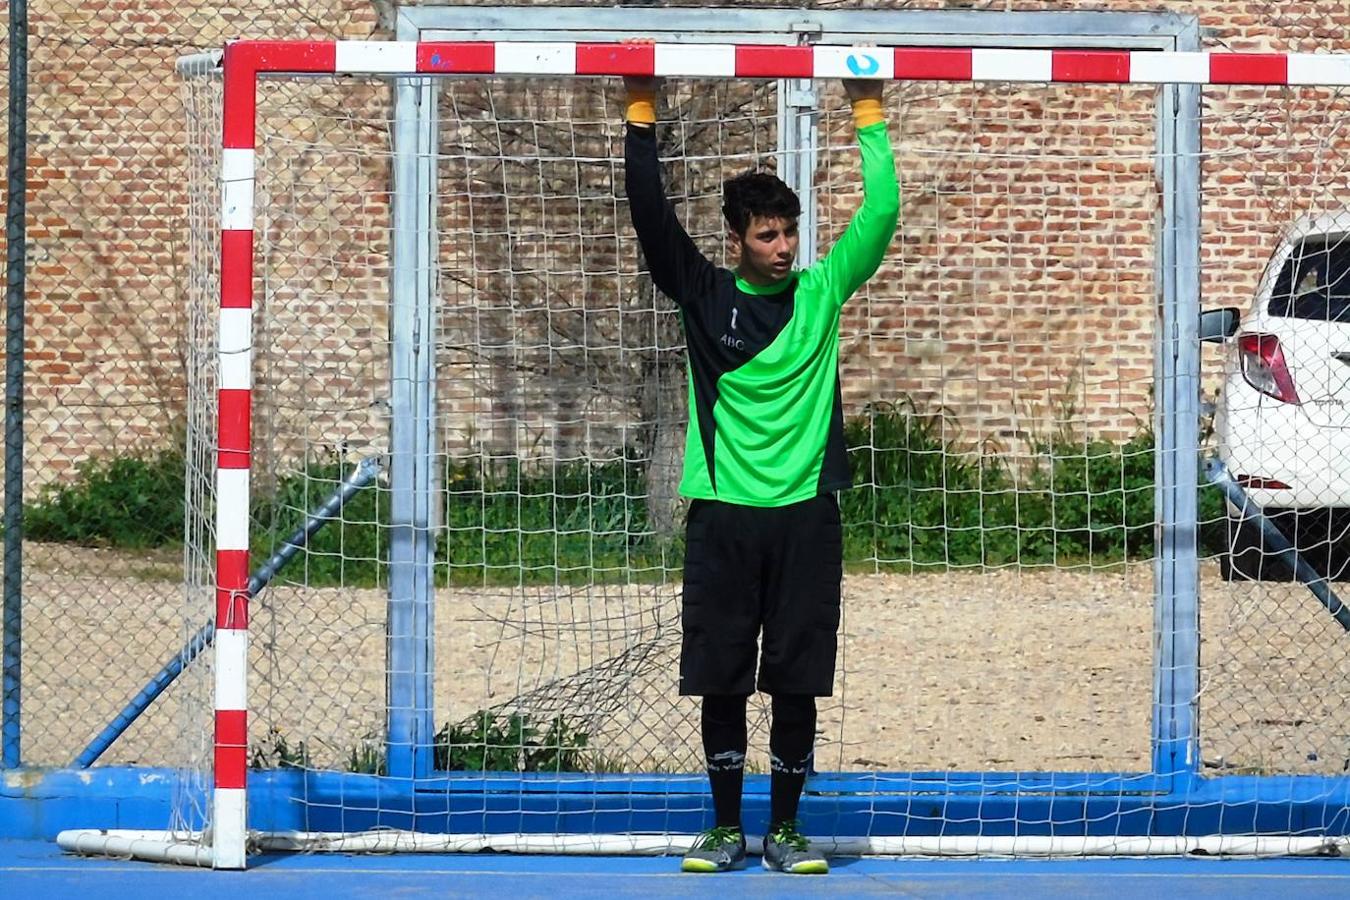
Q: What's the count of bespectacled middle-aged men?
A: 0